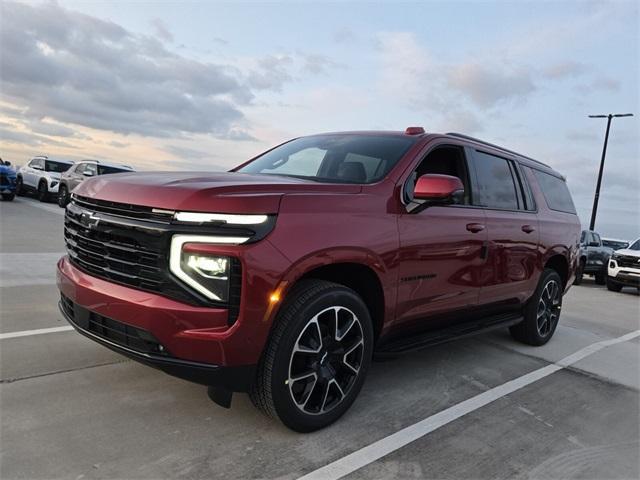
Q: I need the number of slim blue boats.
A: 0